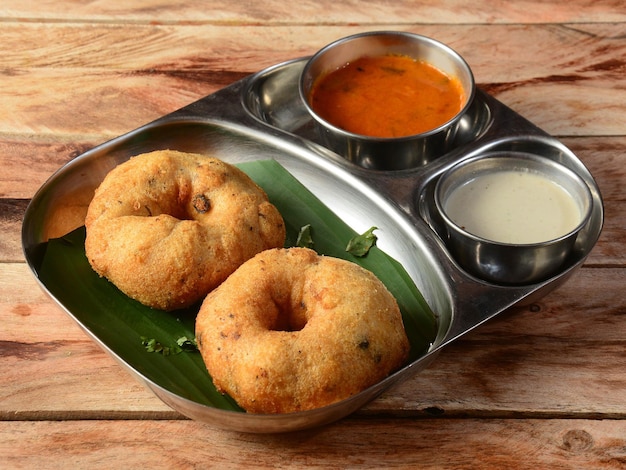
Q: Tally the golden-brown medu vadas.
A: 2